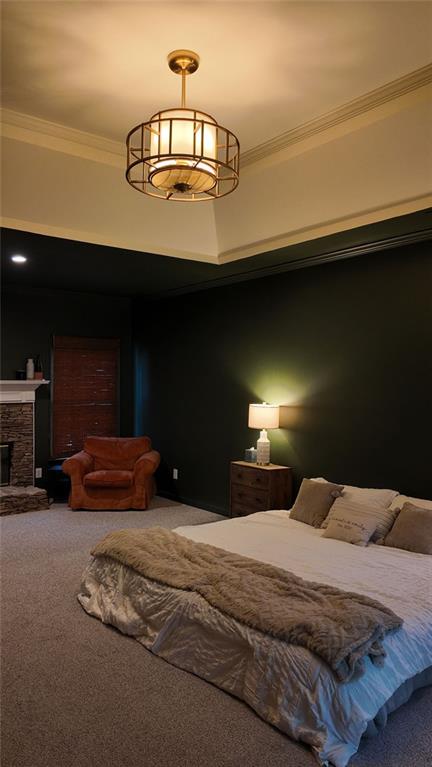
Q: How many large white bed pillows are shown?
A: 2